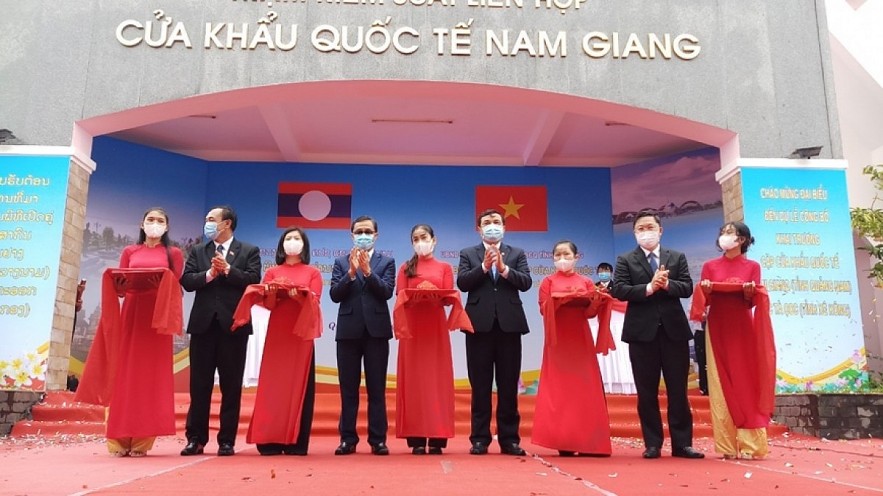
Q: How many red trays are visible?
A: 5